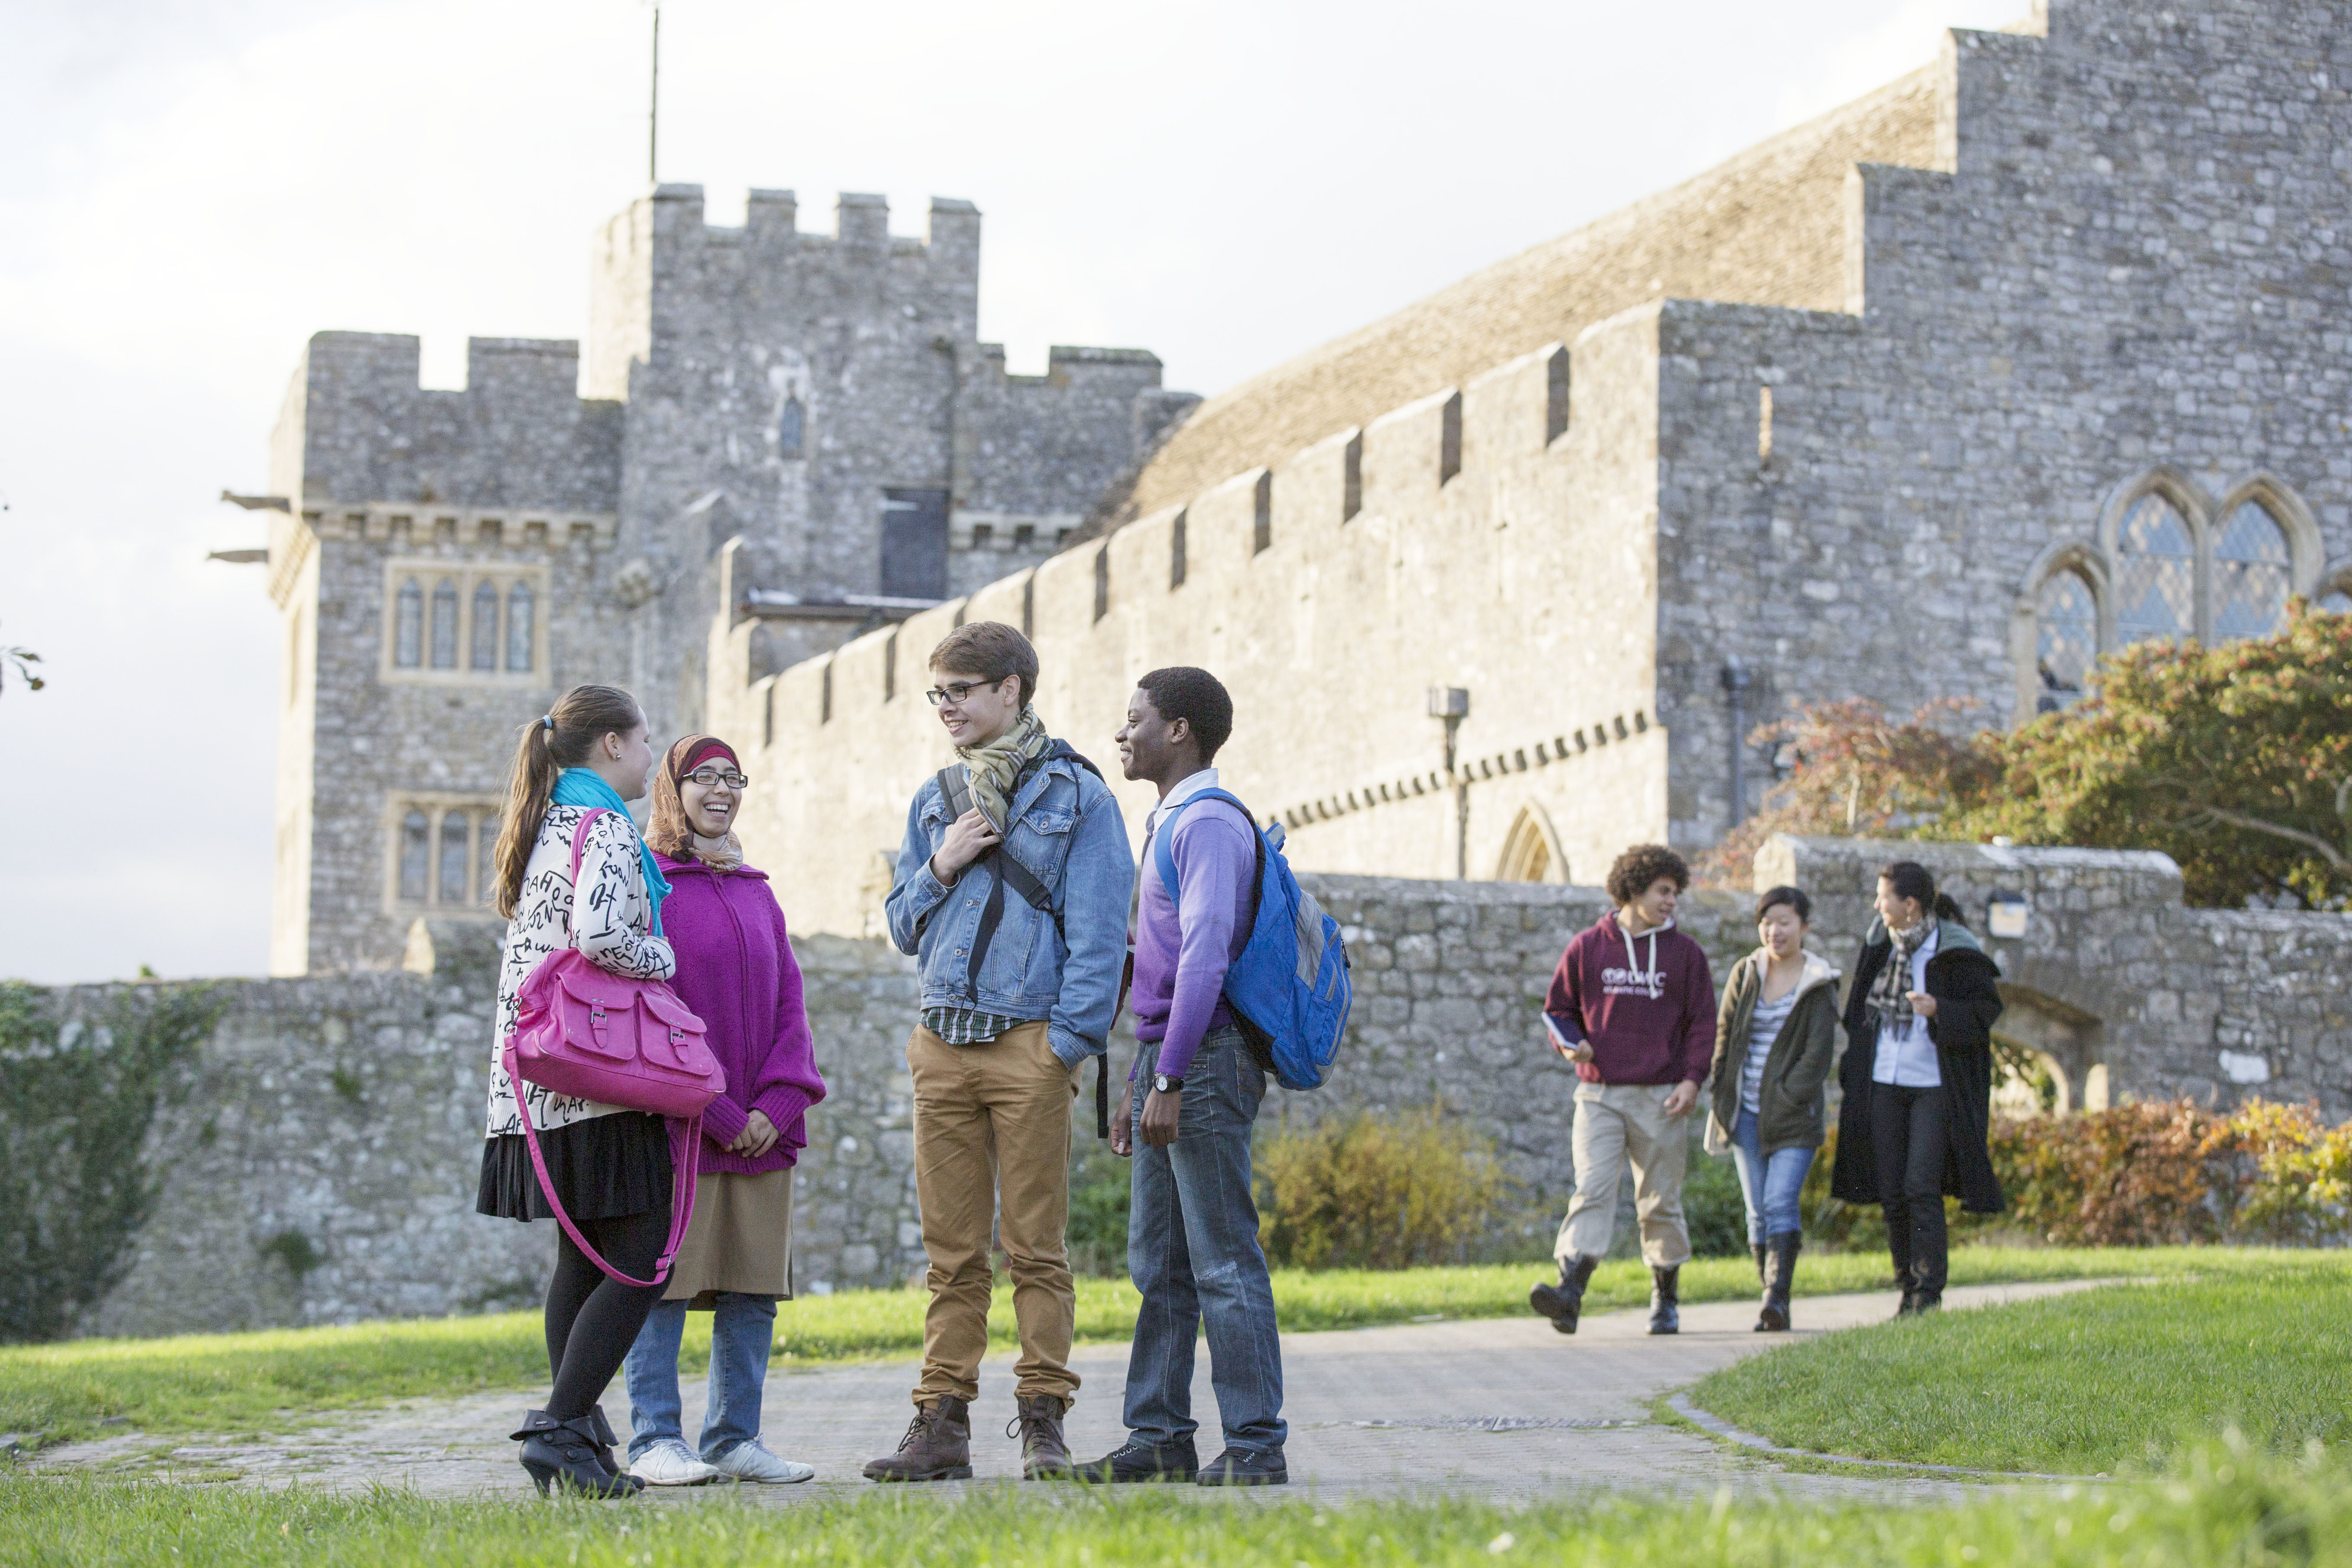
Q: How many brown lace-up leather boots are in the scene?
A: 2